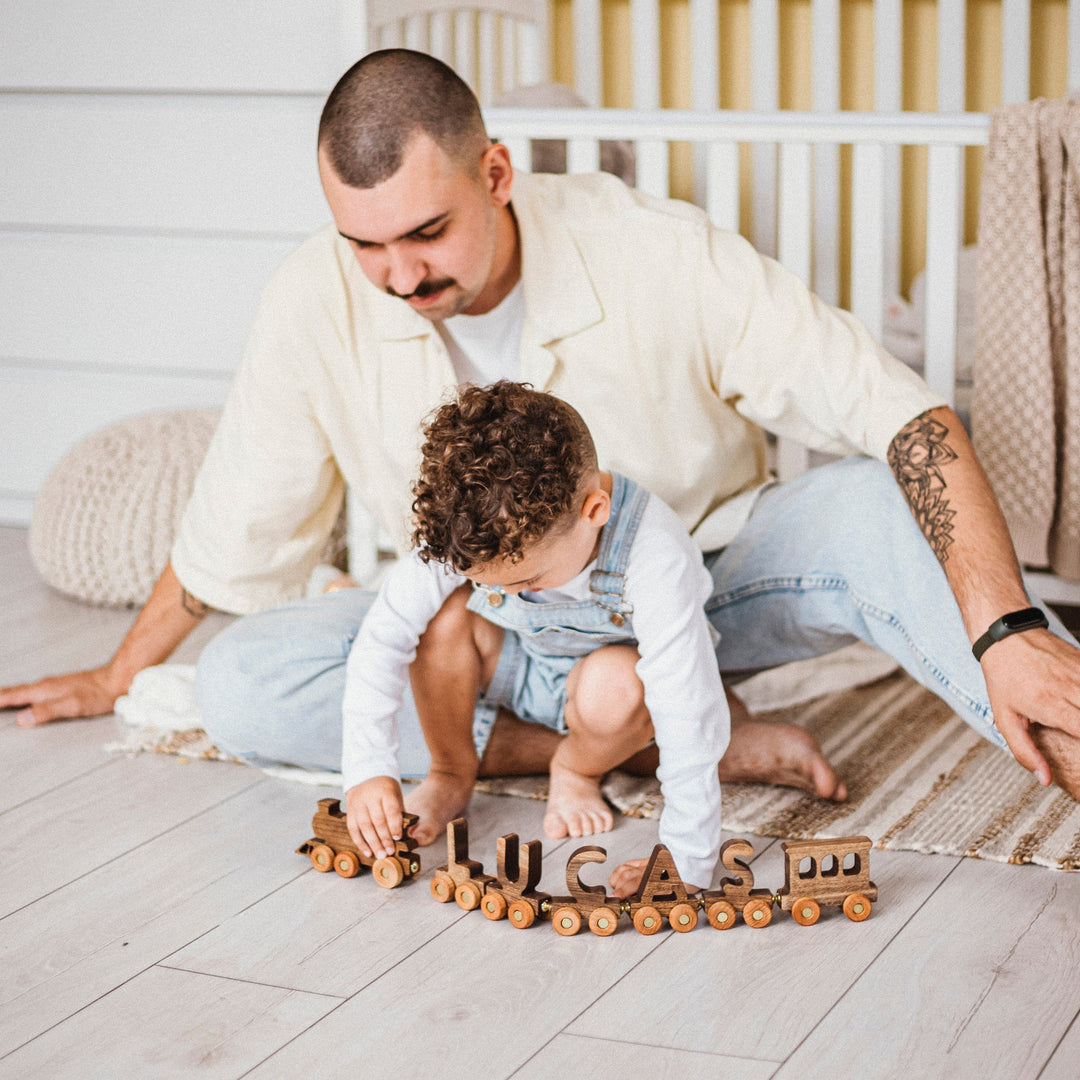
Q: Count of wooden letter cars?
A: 5